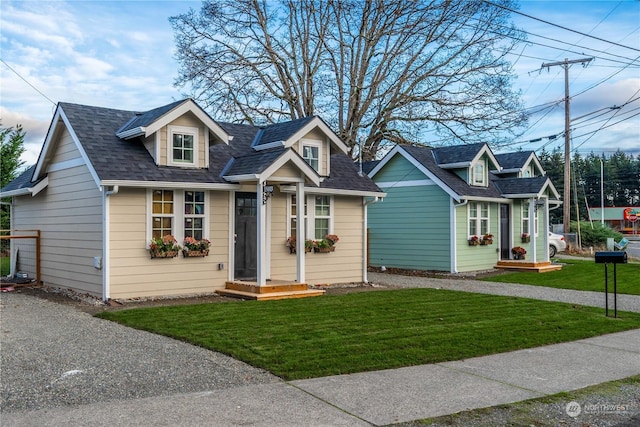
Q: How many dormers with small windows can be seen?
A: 4